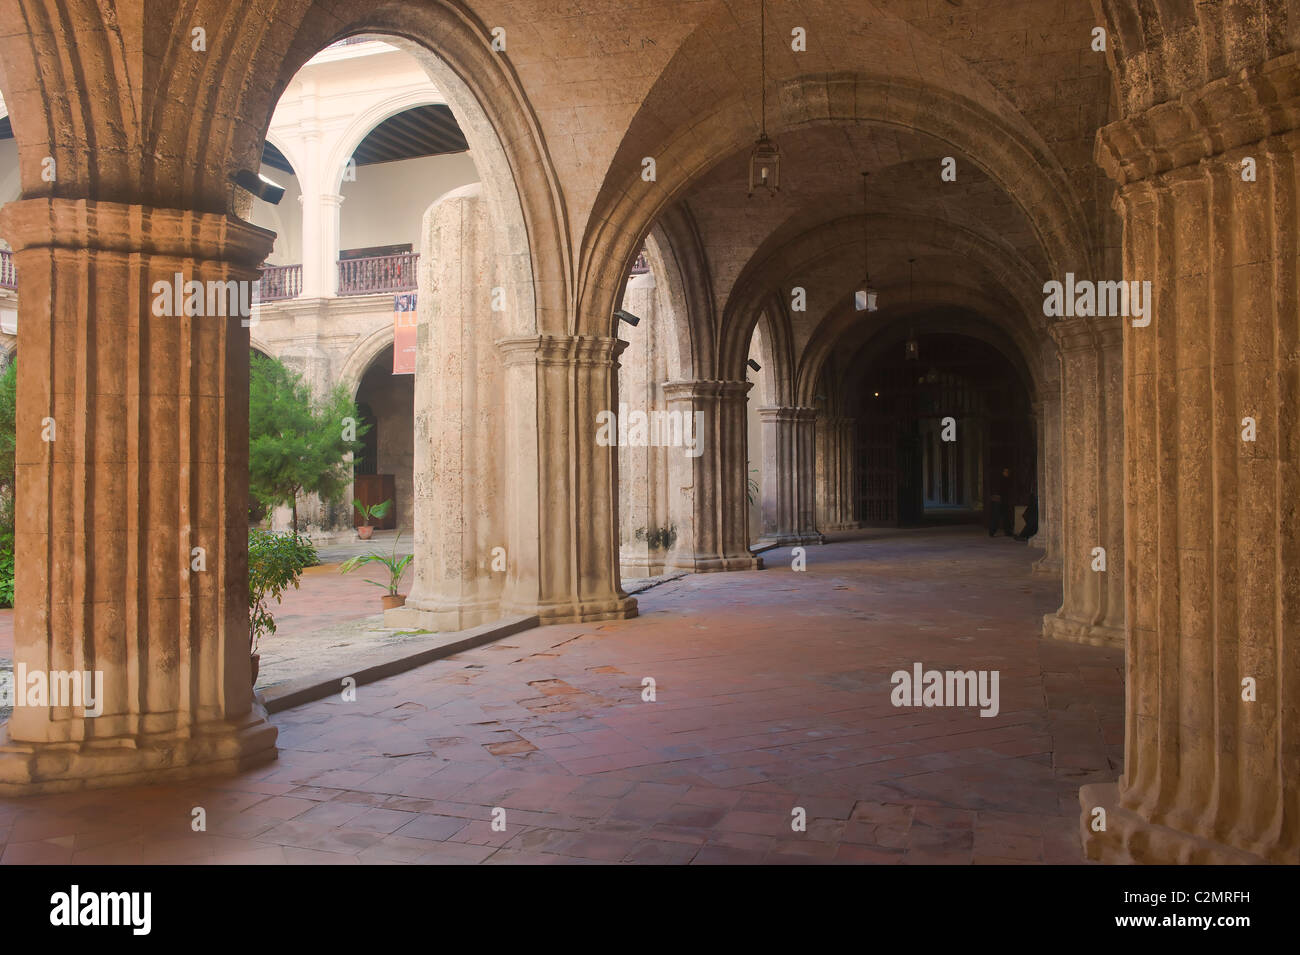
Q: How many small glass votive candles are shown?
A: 0